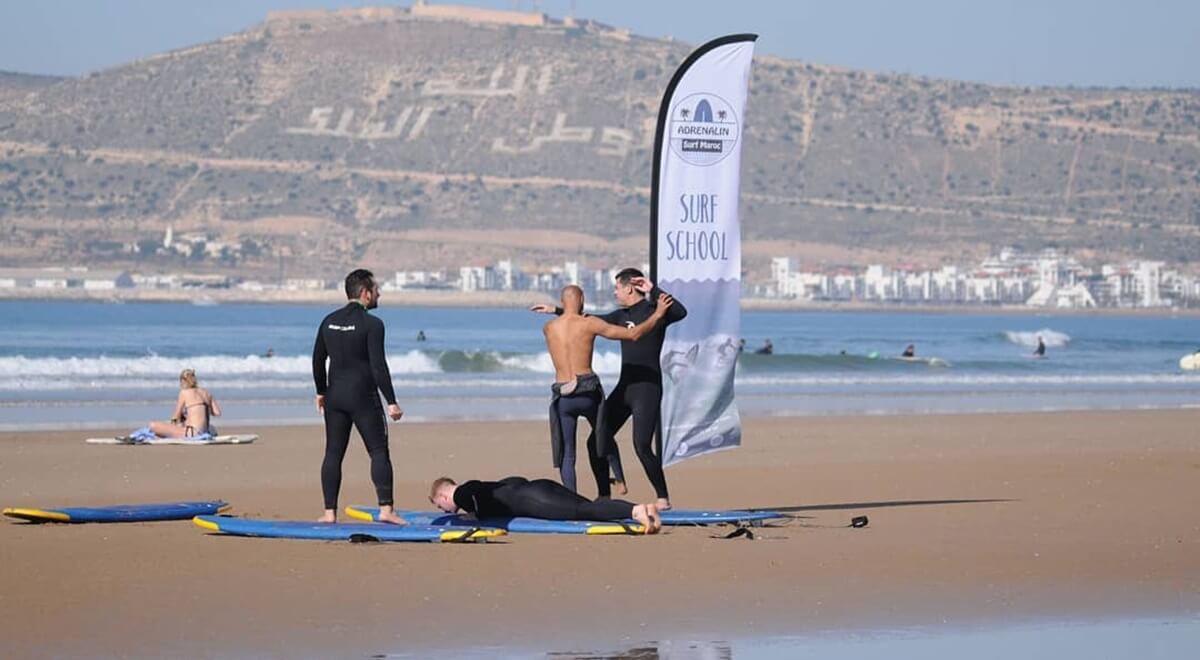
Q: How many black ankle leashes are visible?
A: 3